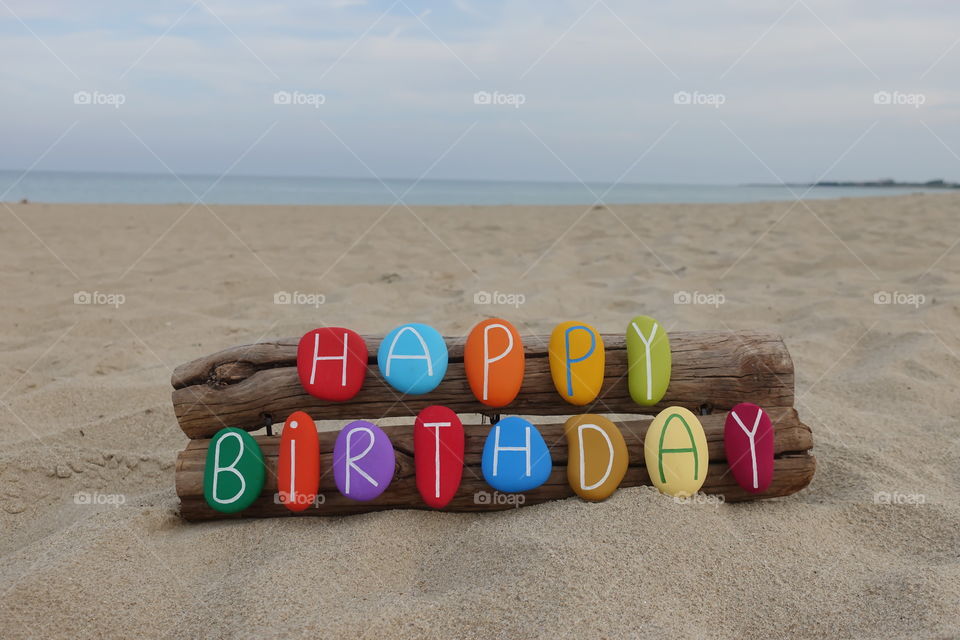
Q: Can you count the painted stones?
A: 13